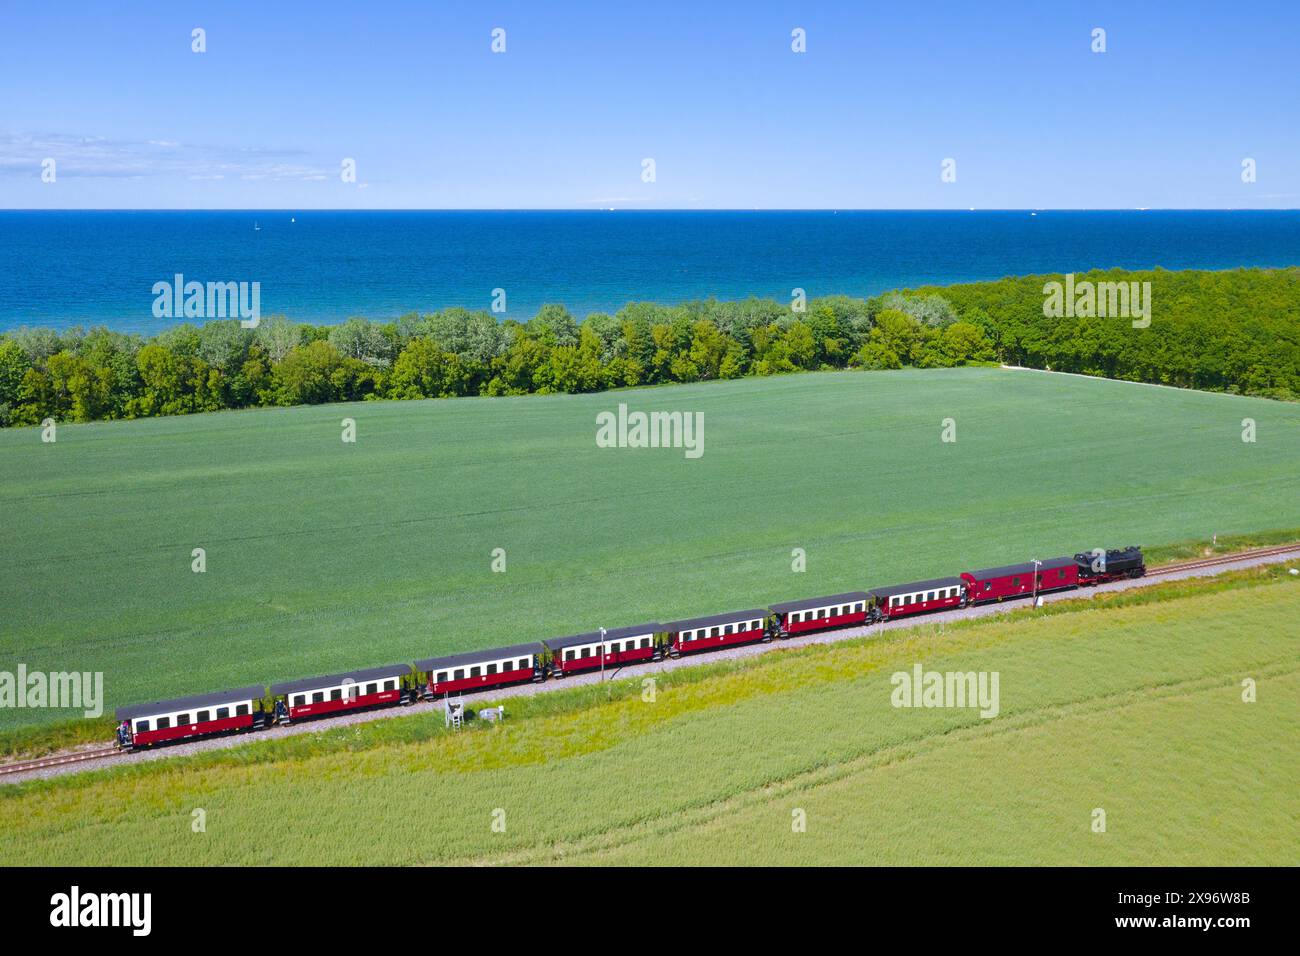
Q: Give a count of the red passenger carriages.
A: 7